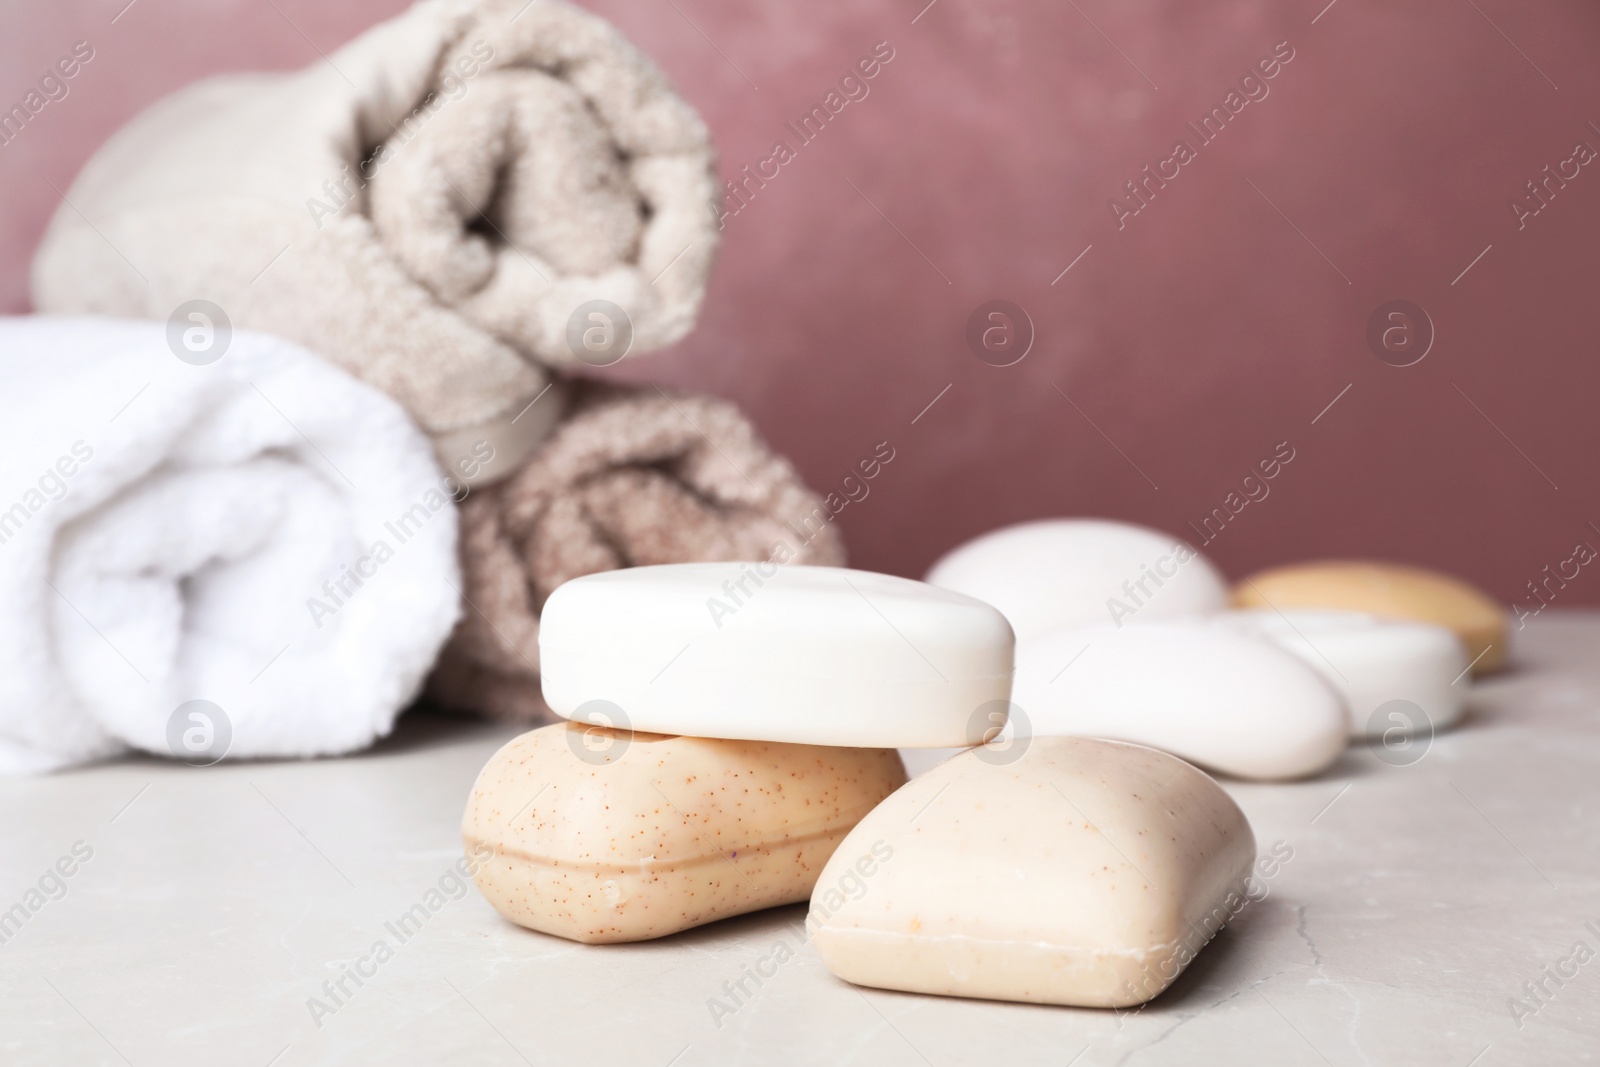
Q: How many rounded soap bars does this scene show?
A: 7